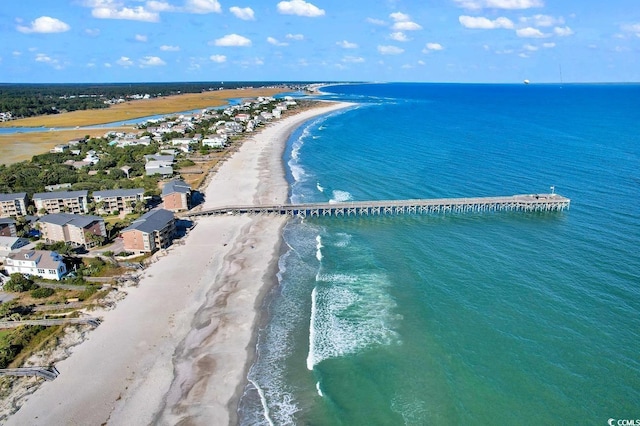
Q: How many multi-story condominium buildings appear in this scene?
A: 7